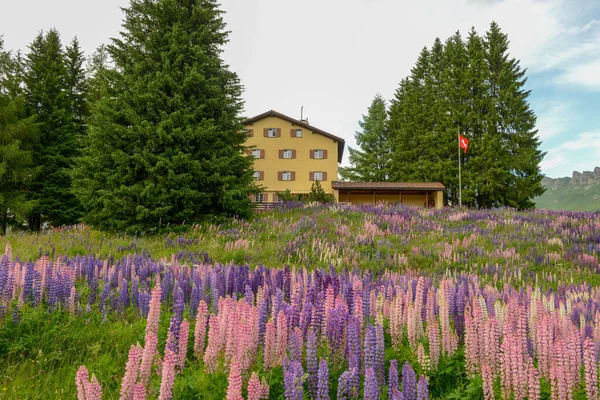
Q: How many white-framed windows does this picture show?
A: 11